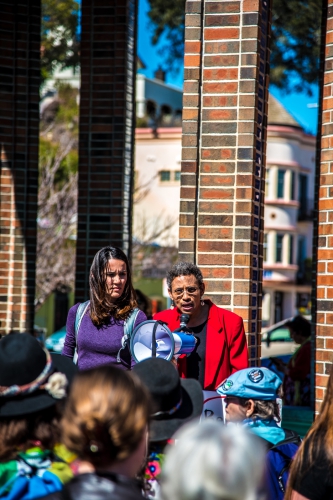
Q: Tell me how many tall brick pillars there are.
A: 4